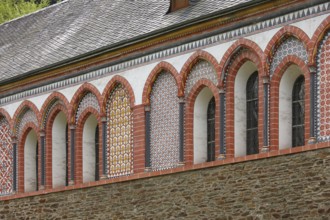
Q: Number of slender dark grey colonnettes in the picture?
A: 9